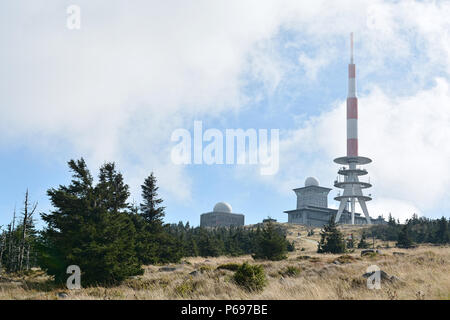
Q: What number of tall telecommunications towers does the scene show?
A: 1